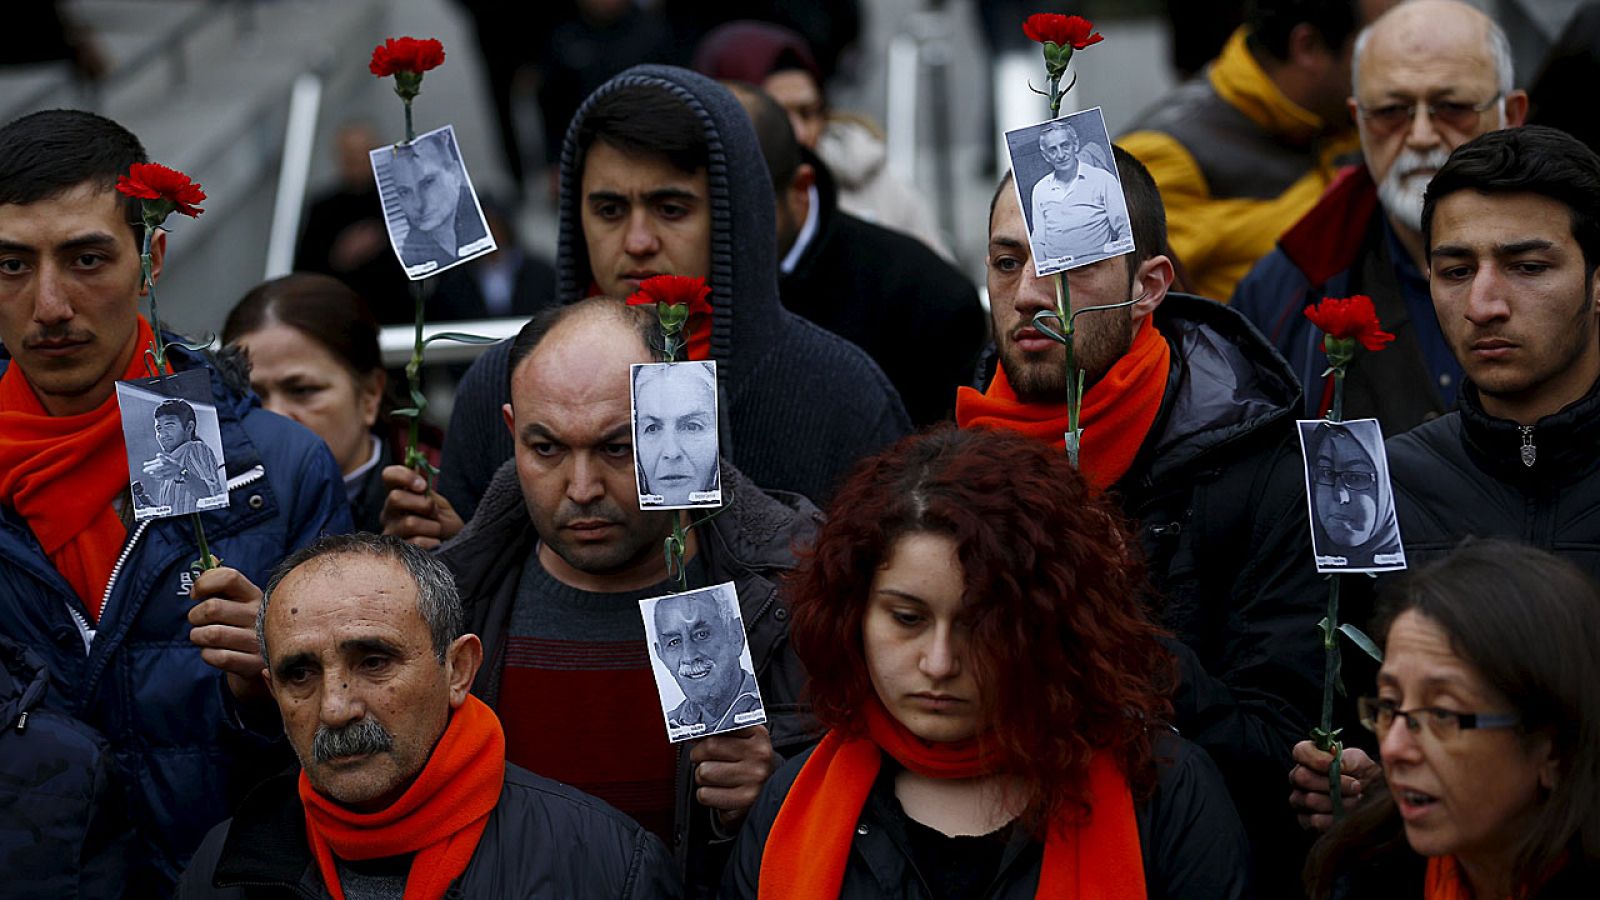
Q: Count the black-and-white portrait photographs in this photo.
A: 6